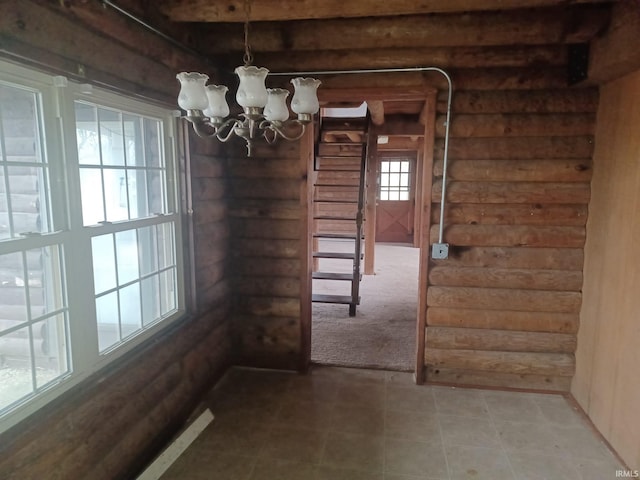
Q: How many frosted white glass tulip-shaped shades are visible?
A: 5